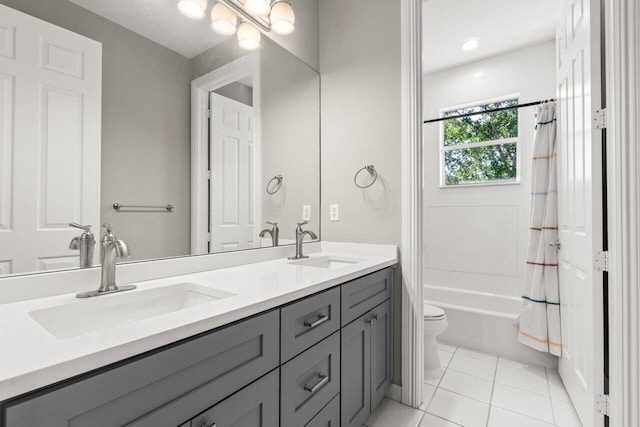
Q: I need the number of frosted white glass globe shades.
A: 5